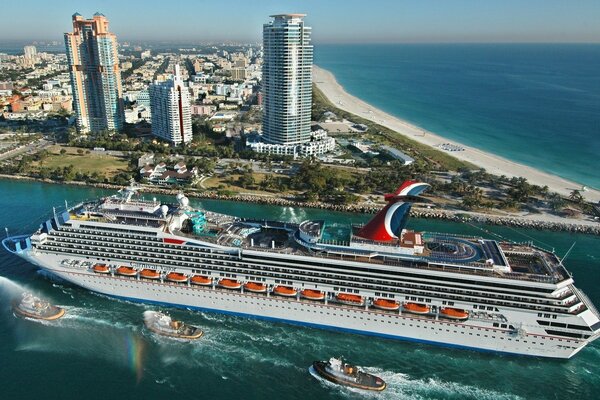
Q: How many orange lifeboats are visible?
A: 13